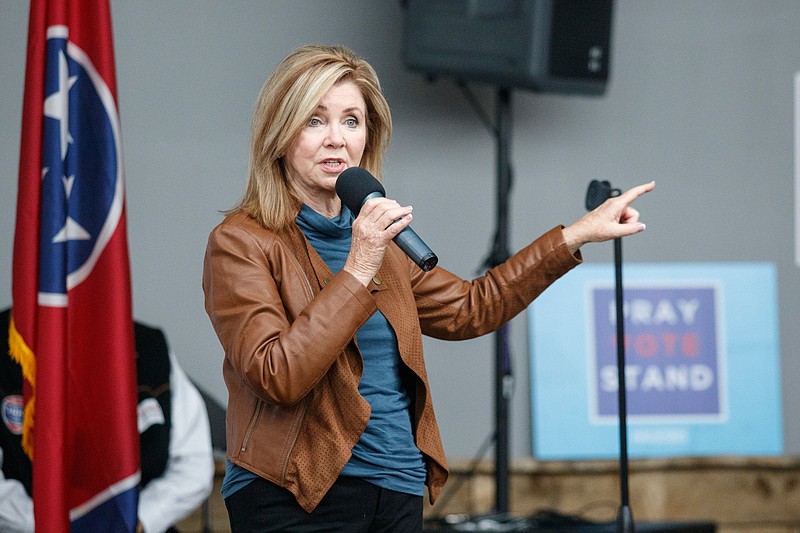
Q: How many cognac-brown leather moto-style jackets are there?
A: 1